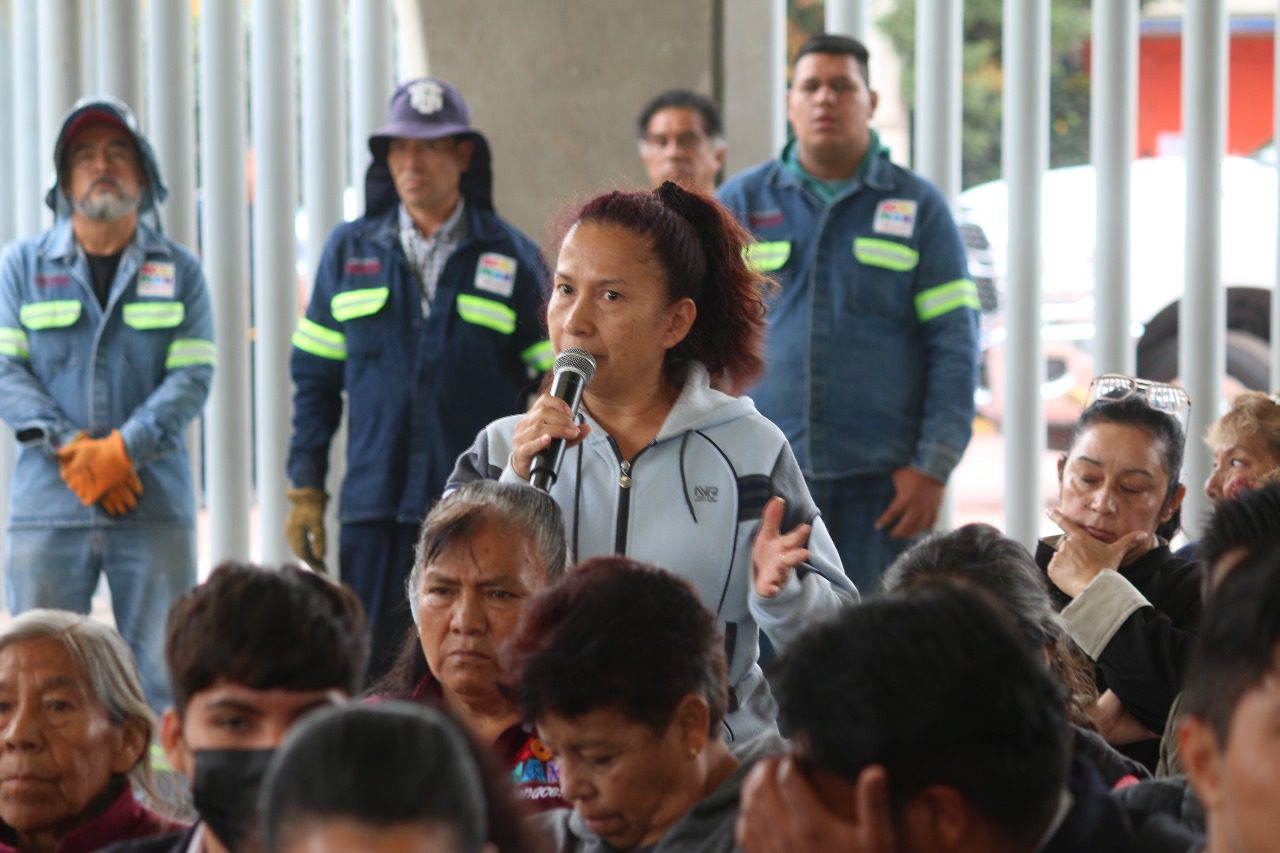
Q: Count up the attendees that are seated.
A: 11